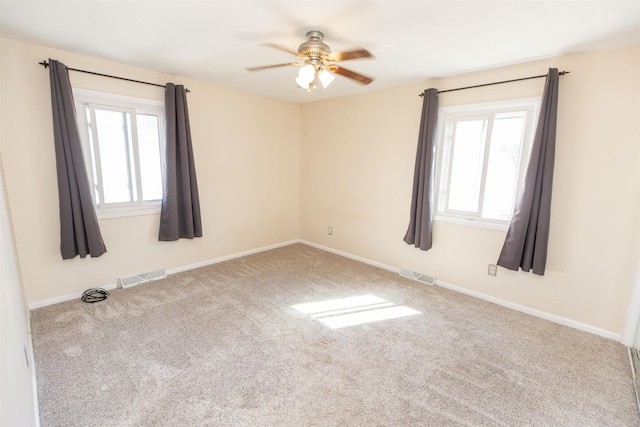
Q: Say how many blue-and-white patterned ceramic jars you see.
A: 0